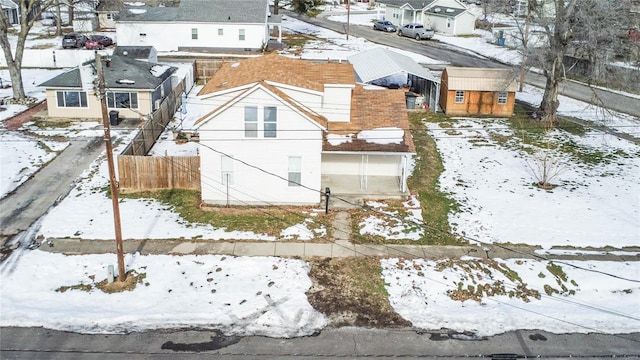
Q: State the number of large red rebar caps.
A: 0